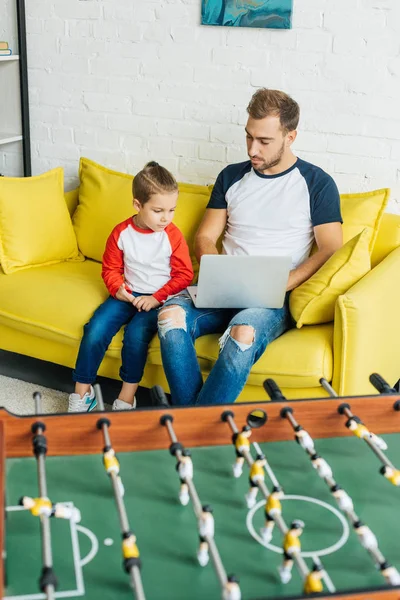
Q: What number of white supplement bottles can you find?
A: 0